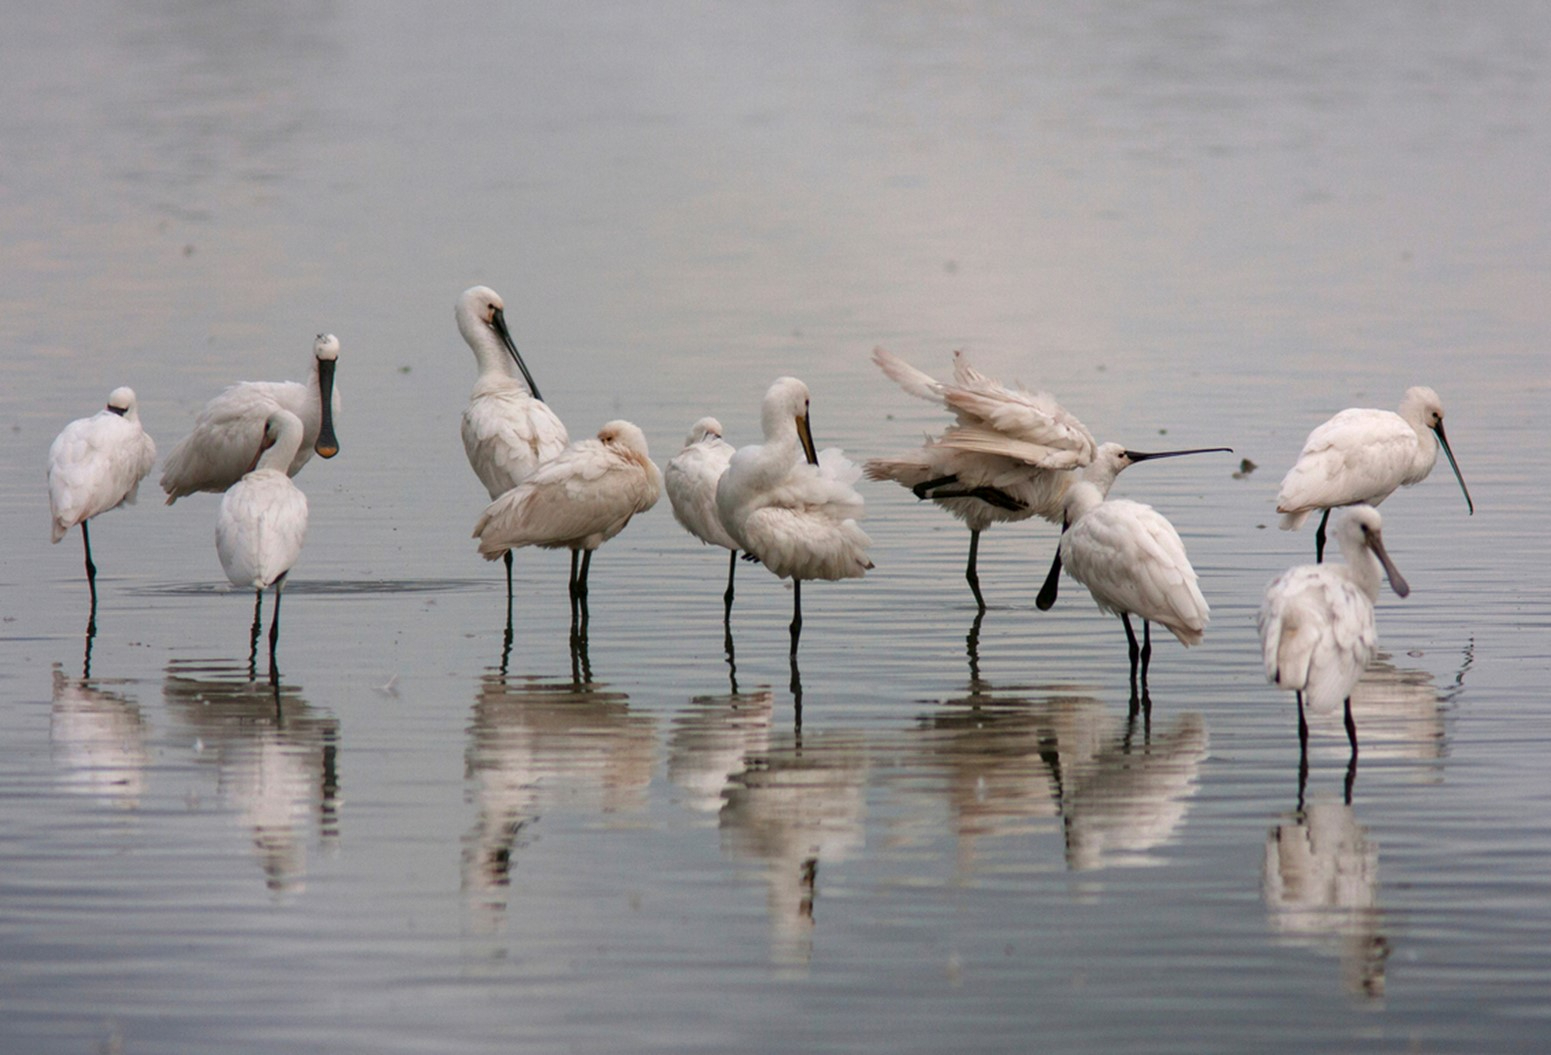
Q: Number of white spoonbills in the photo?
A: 11